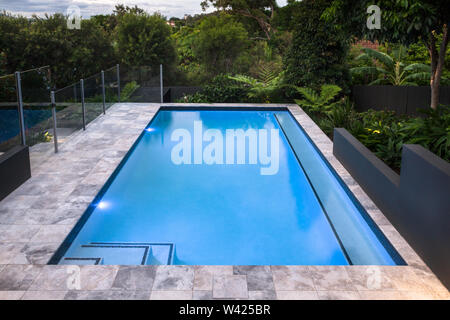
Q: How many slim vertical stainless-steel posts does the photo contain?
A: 6